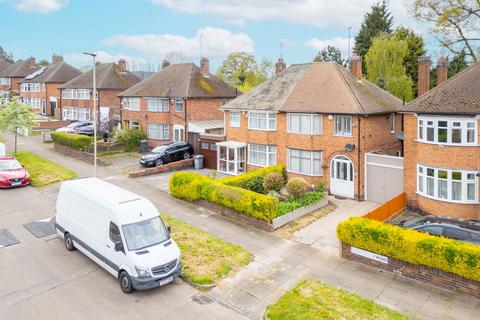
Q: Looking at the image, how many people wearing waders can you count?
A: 0